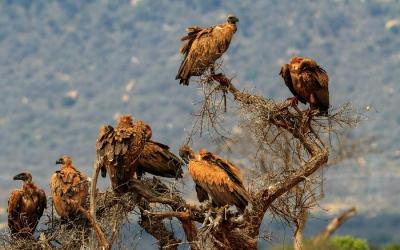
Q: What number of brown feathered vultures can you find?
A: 7